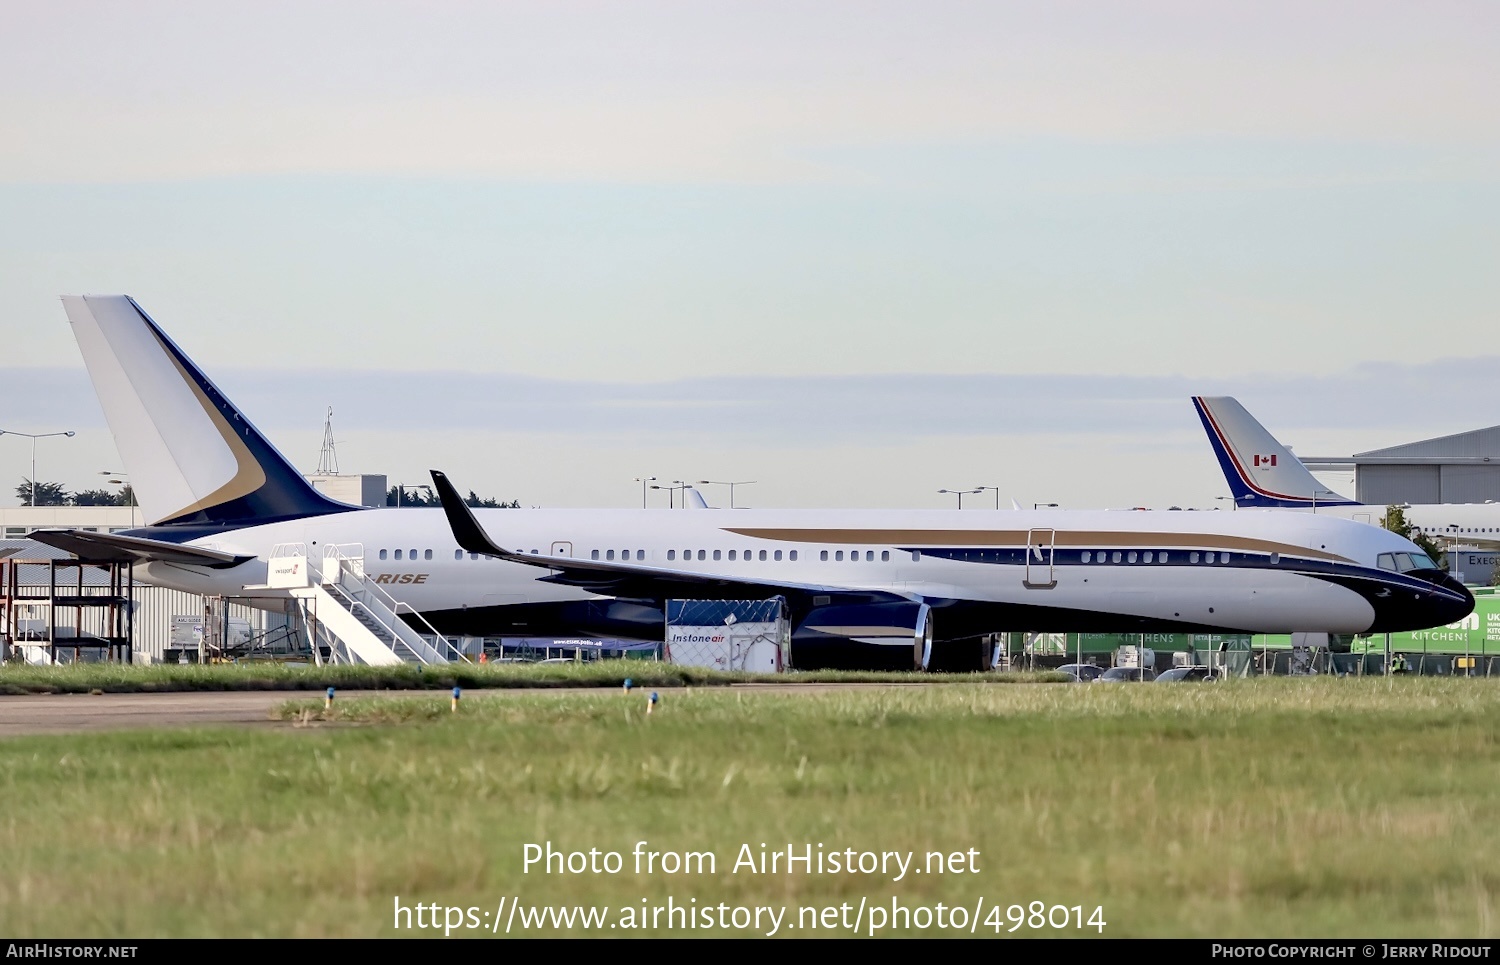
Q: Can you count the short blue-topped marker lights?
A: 4